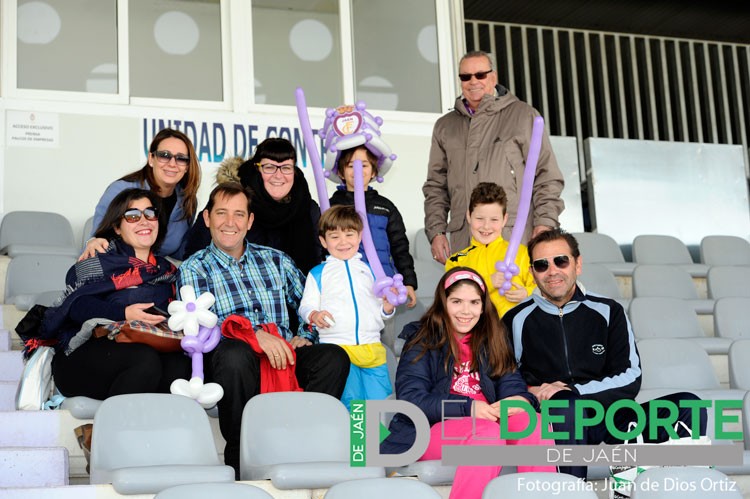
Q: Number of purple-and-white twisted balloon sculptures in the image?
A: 2